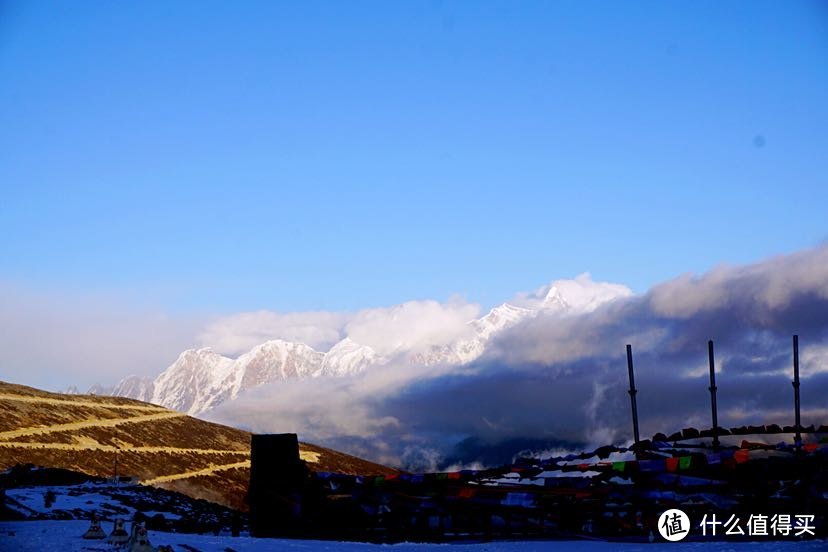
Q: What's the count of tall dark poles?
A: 3